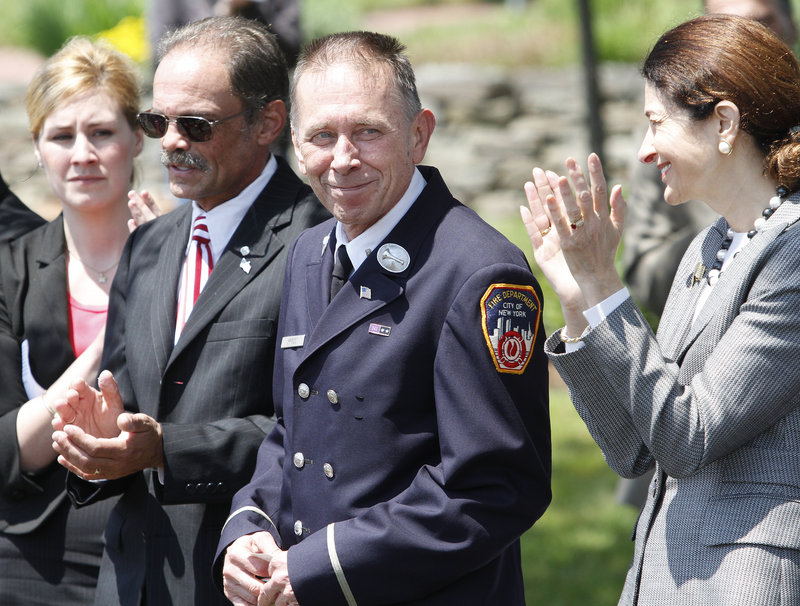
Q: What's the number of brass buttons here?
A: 5